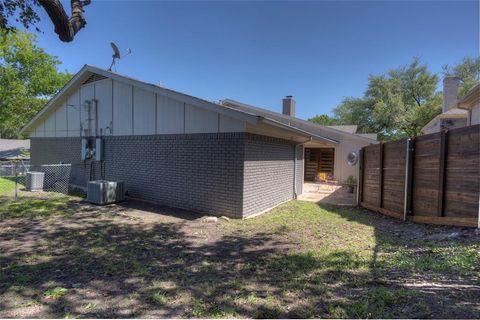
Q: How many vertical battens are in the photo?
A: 11